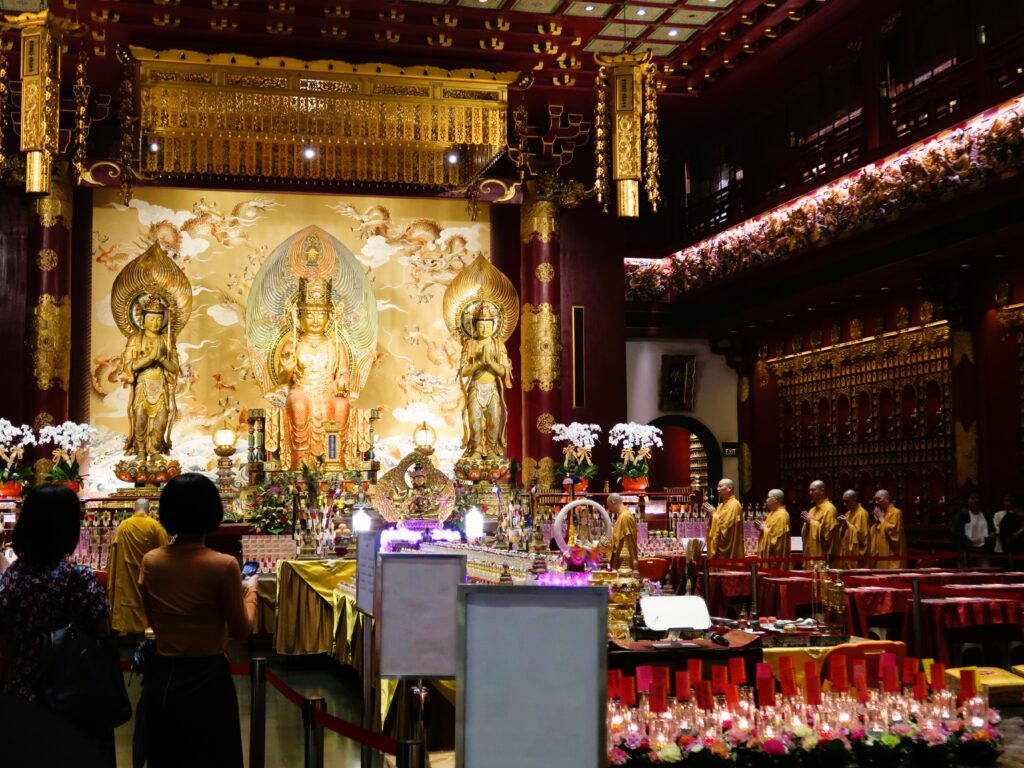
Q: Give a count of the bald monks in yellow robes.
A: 7